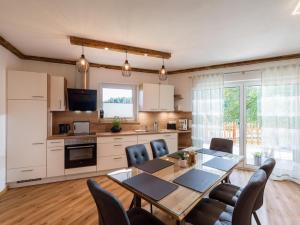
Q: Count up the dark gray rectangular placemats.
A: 6